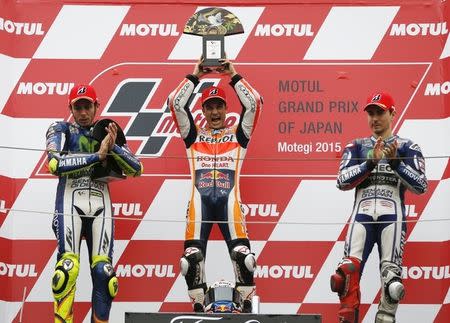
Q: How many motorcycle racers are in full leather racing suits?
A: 3